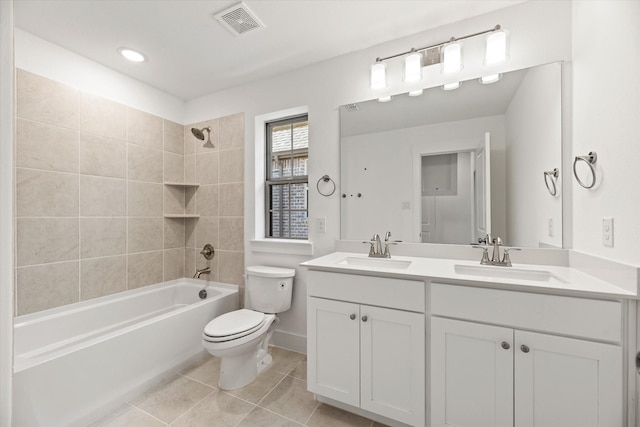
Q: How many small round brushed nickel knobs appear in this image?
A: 4